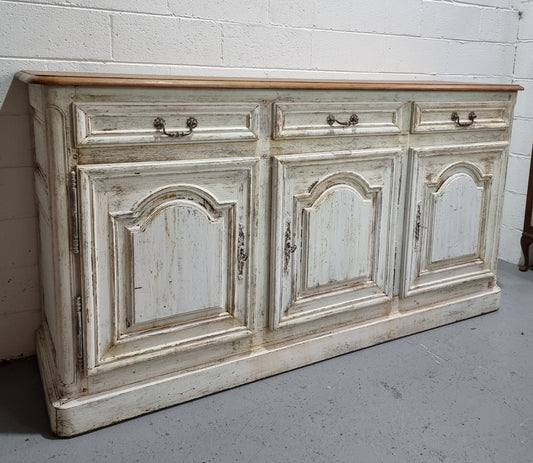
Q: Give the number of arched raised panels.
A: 3